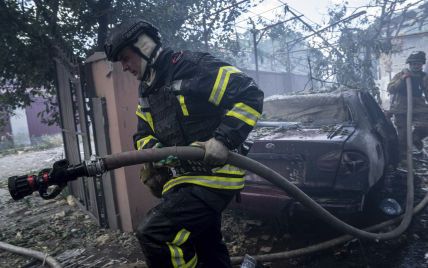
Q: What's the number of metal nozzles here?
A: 1